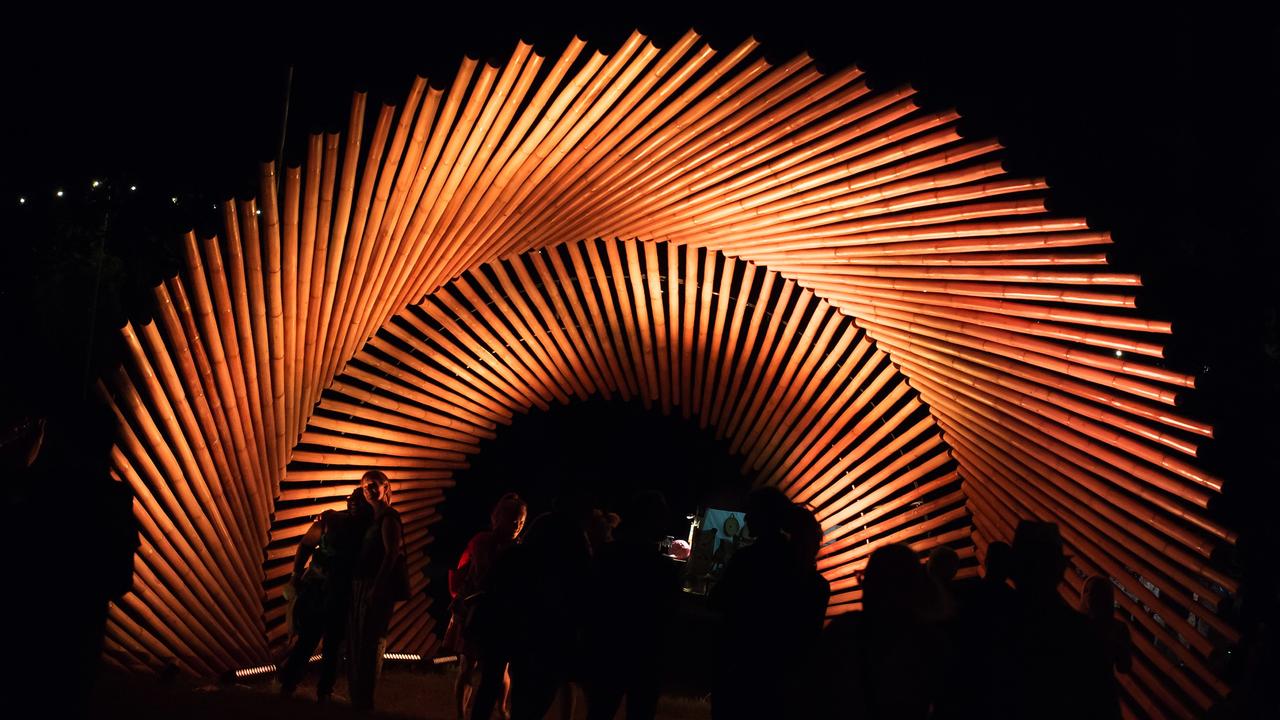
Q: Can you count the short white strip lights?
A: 4